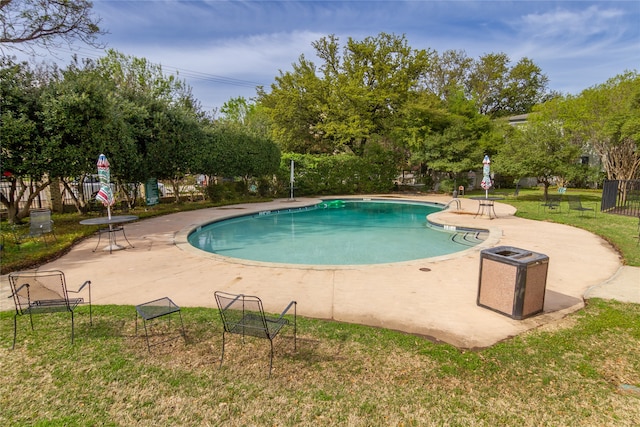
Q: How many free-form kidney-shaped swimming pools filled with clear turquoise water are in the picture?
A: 1